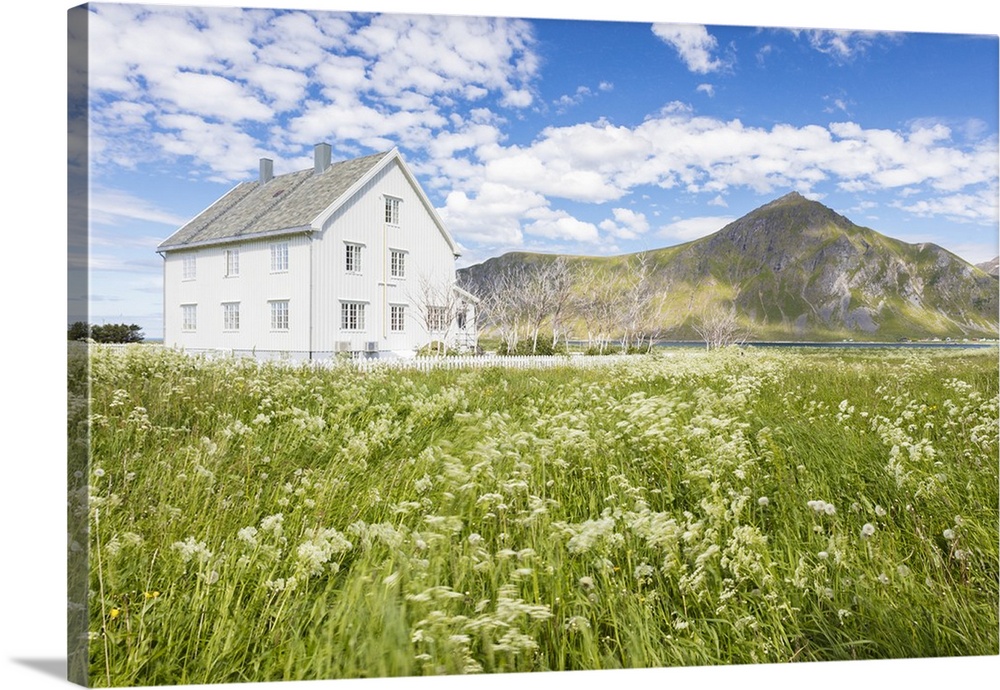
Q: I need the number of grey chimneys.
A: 2